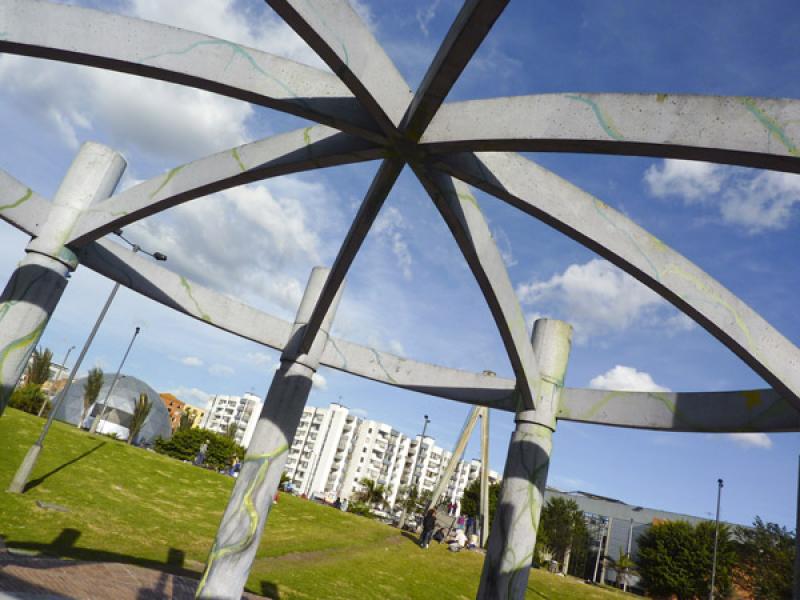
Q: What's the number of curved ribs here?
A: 8